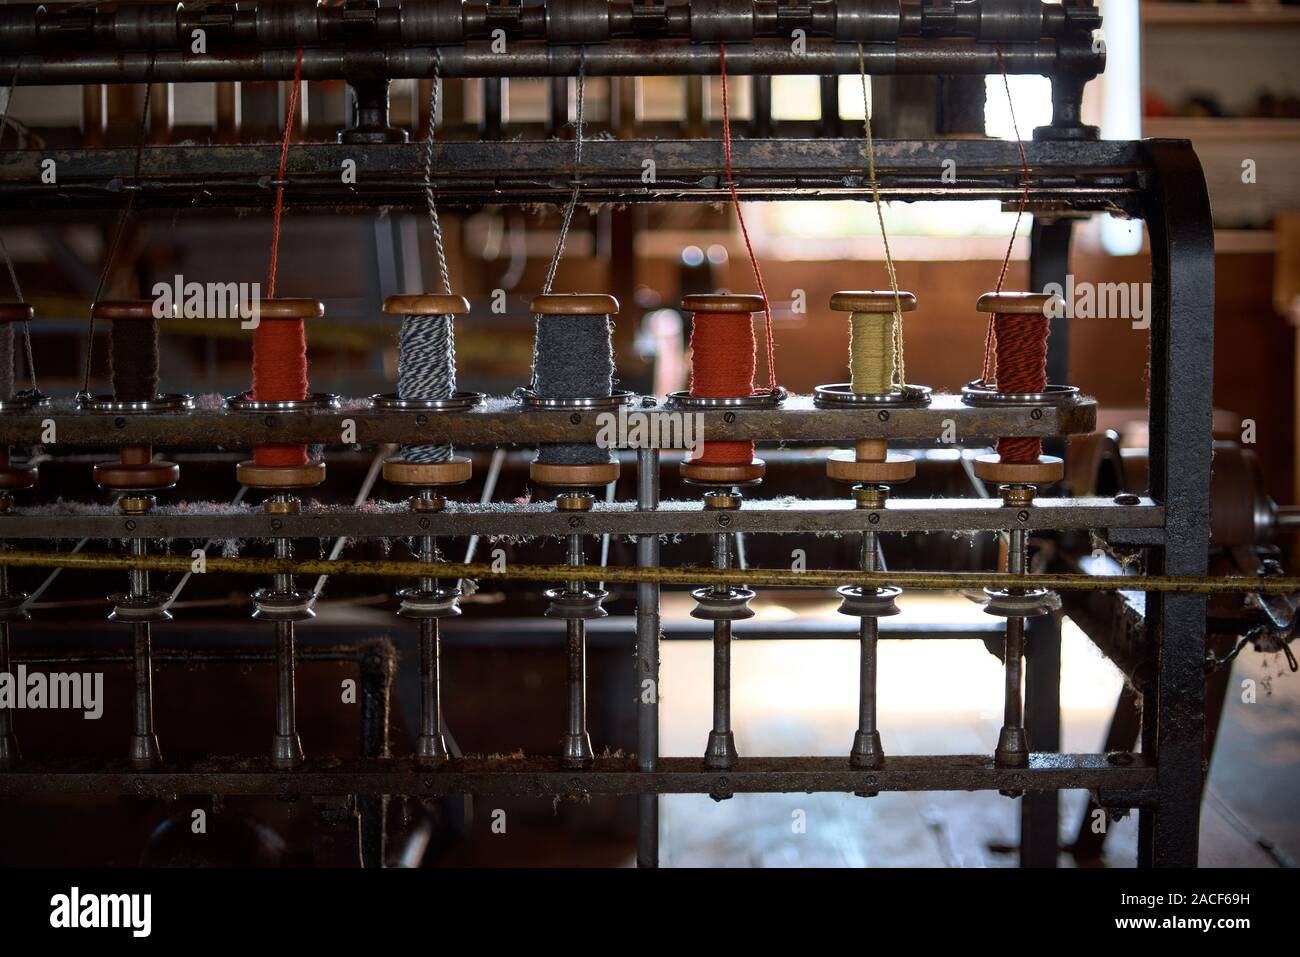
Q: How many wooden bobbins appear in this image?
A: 8